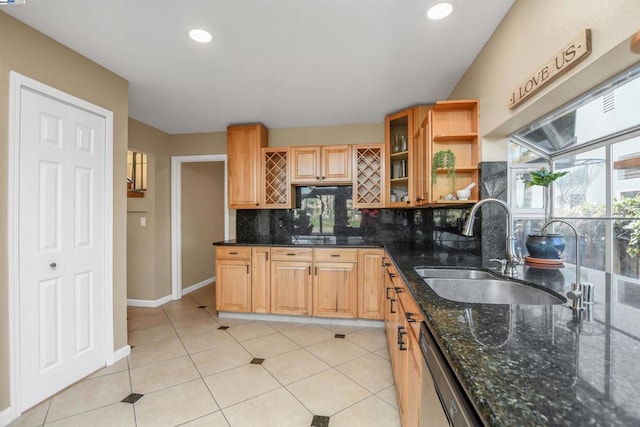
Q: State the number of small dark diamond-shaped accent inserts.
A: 6